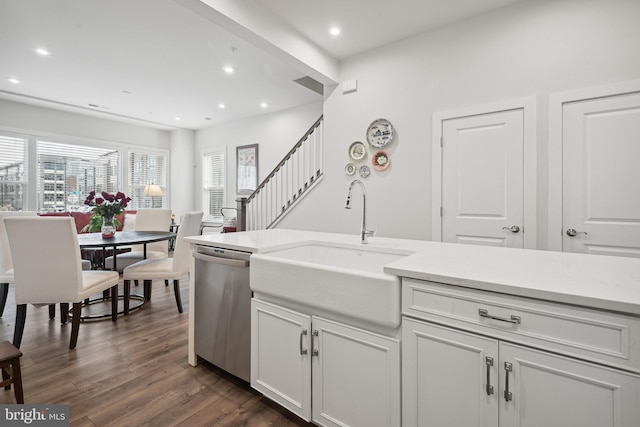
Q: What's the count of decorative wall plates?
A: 5